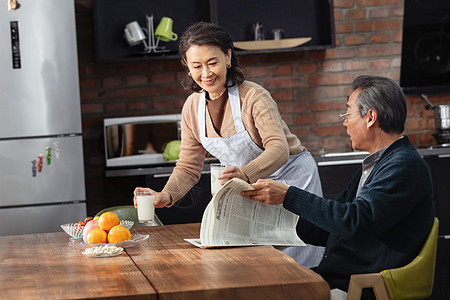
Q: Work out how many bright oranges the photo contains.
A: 3